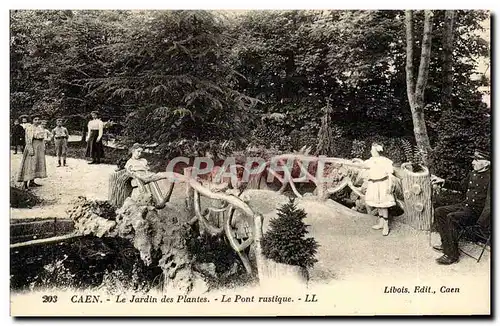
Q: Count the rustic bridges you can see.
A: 1